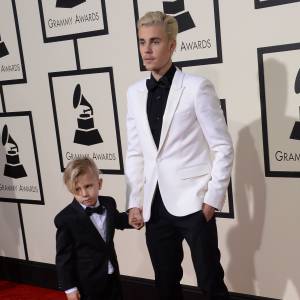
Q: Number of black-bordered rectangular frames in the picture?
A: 8